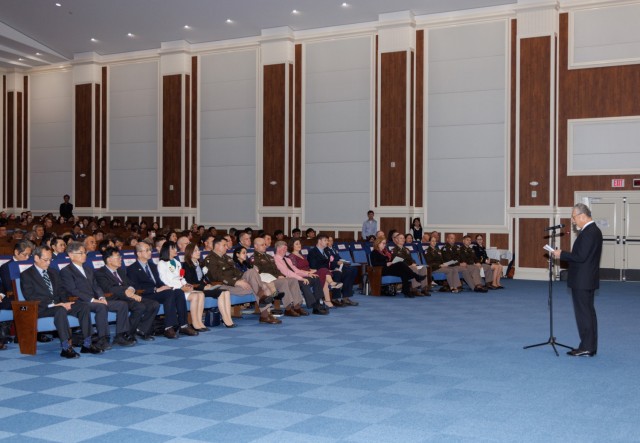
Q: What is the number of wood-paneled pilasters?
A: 6